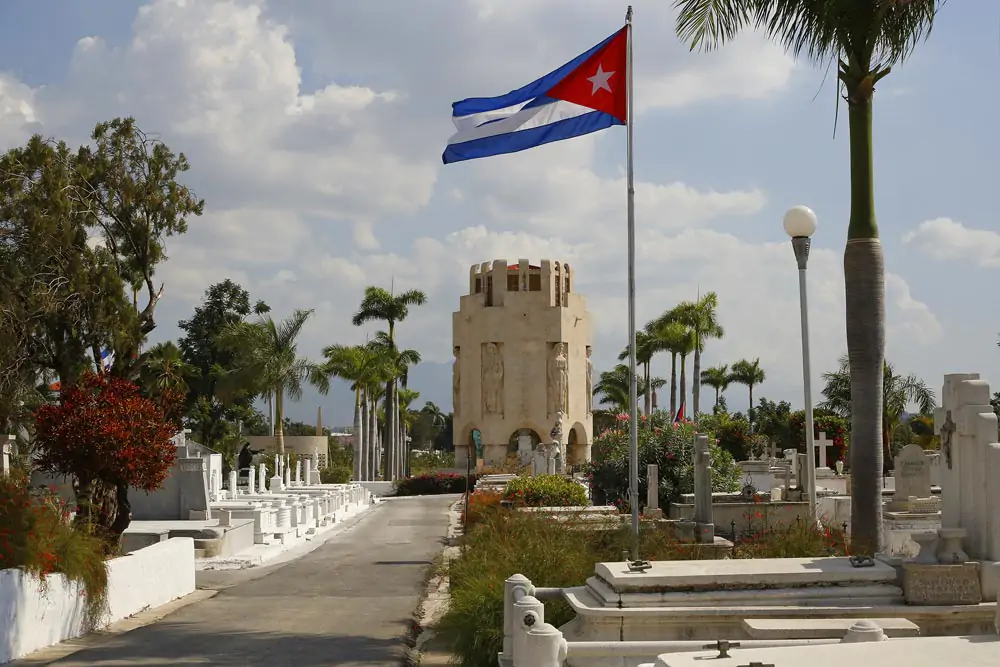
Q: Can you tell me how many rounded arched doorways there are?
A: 3